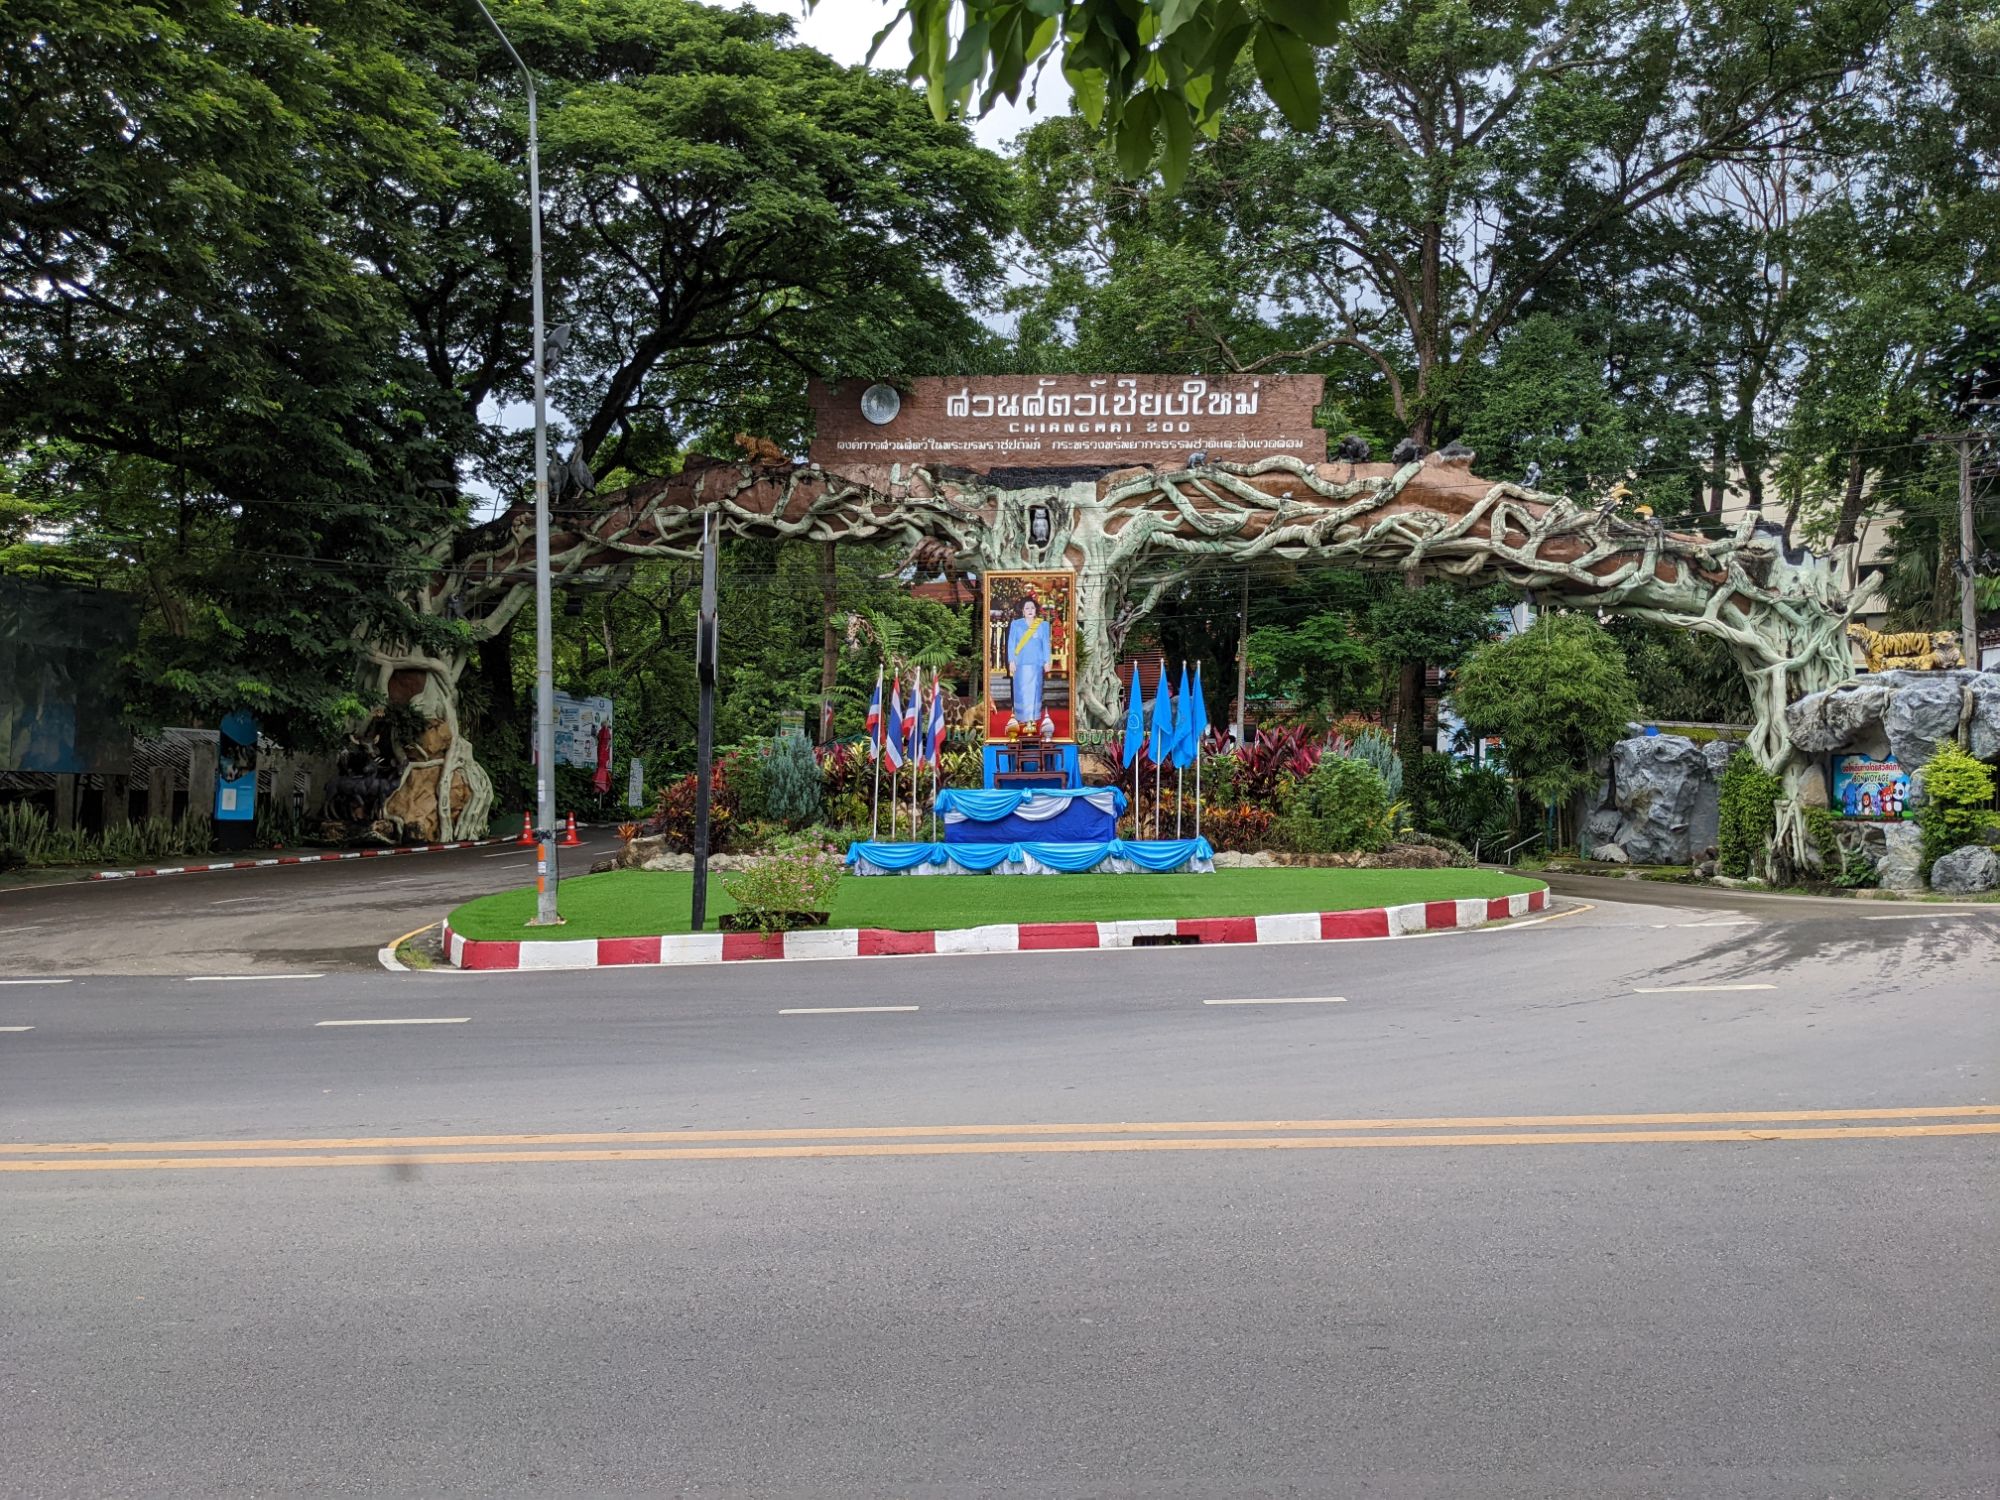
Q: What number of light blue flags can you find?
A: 4